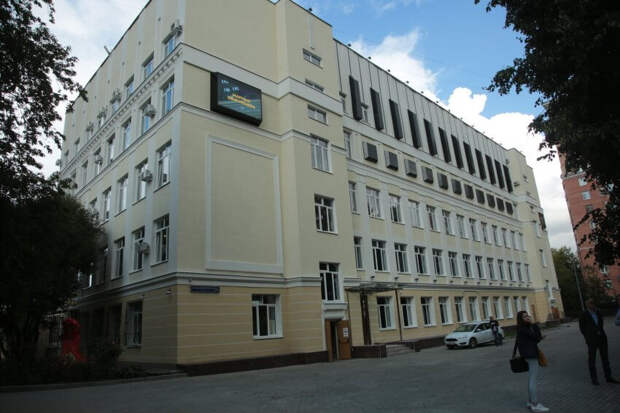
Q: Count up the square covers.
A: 11